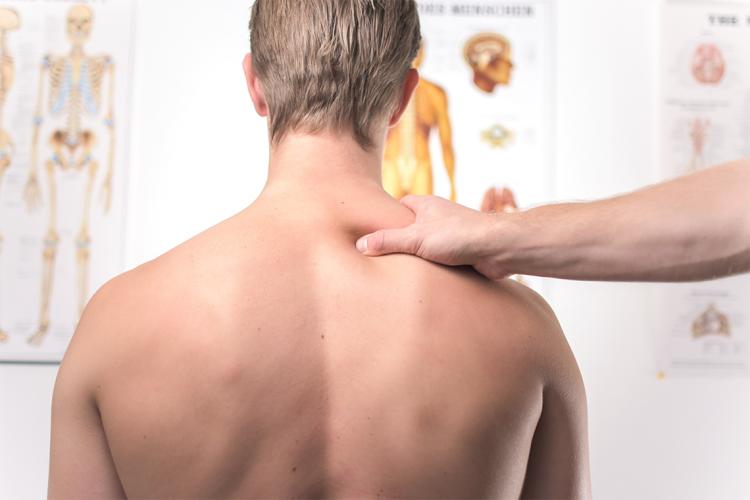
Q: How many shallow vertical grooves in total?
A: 1